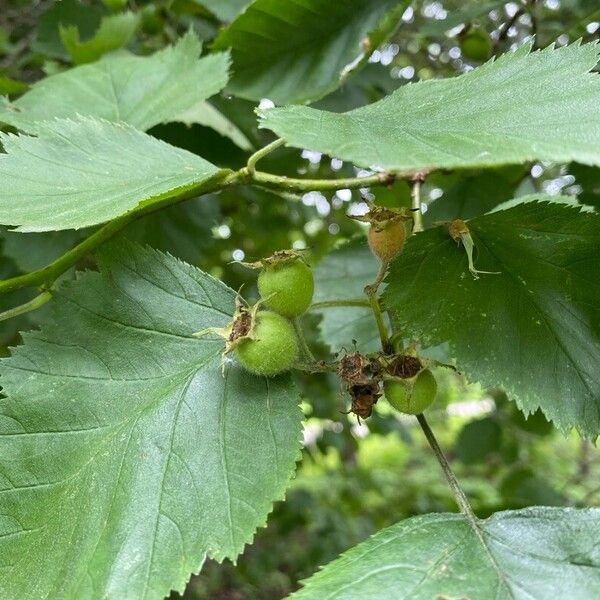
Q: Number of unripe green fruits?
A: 3